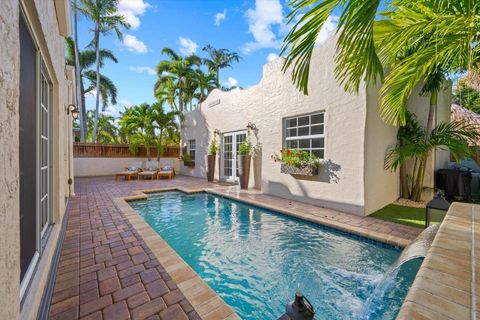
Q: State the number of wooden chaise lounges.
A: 3